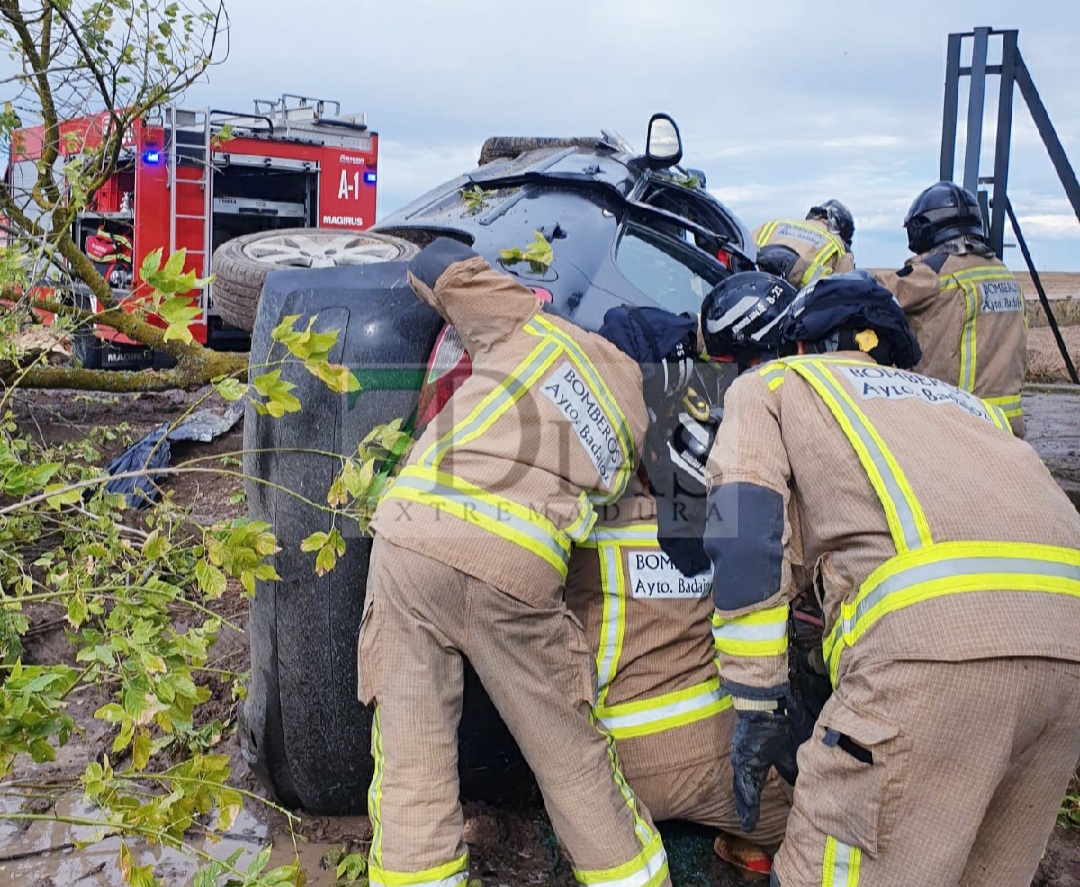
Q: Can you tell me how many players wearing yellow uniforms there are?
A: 0